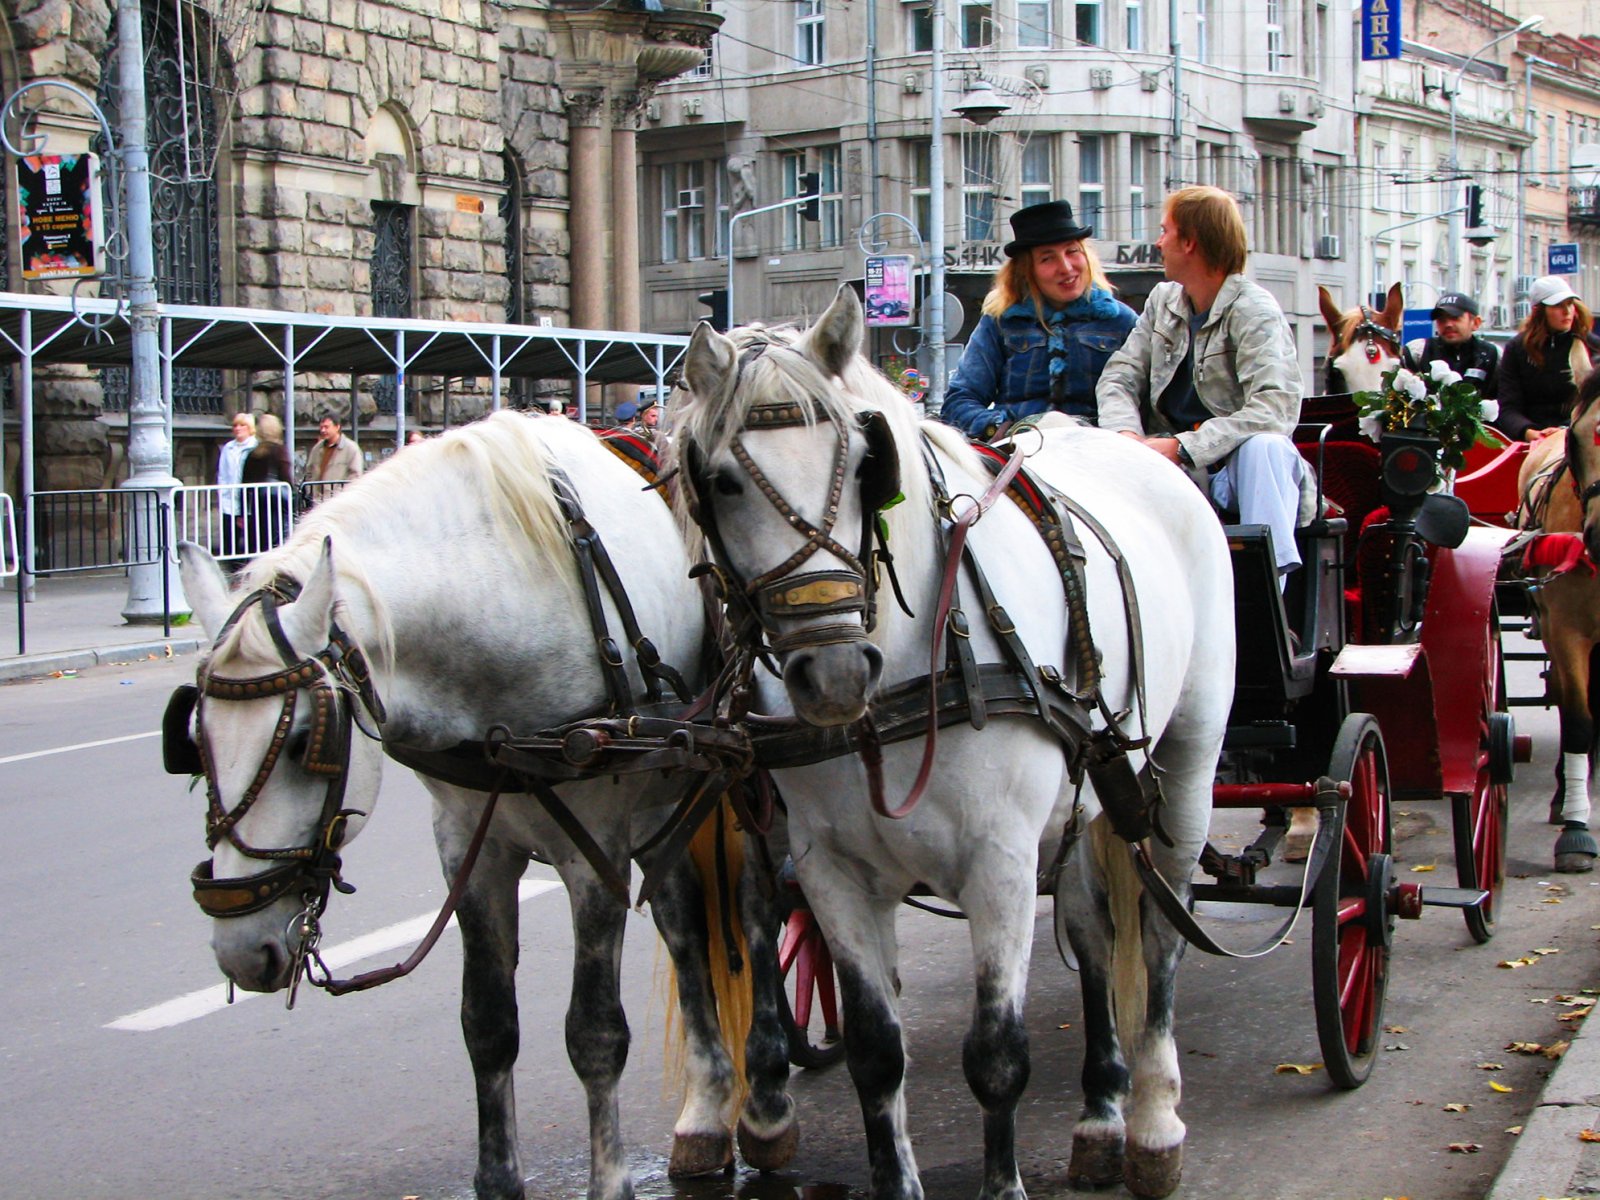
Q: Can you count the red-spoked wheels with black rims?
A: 3